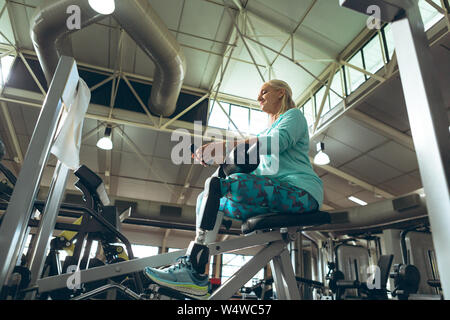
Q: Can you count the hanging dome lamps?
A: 3